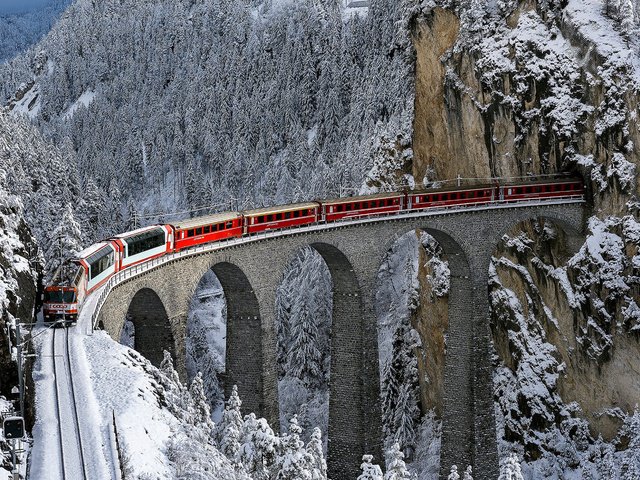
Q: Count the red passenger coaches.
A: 5